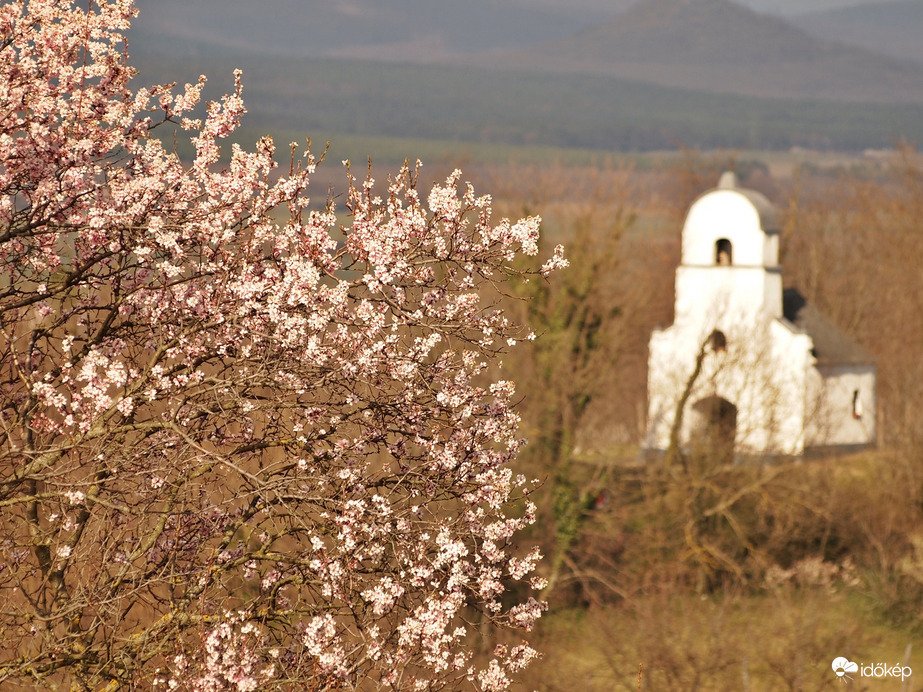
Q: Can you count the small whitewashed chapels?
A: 1